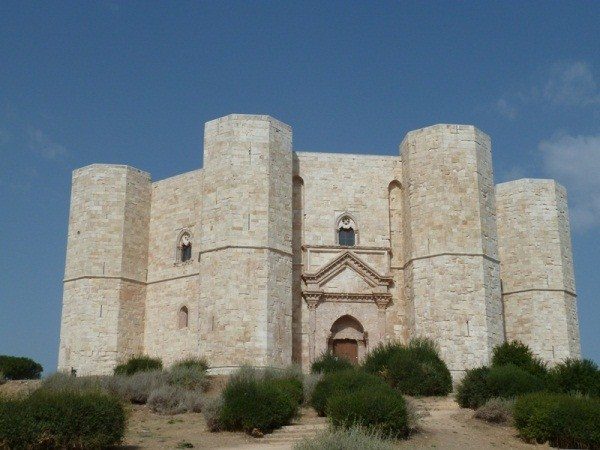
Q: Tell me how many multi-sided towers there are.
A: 4